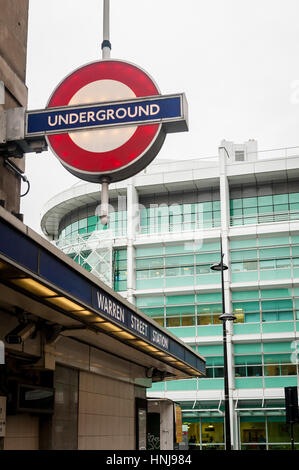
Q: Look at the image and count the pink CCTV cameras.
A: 0